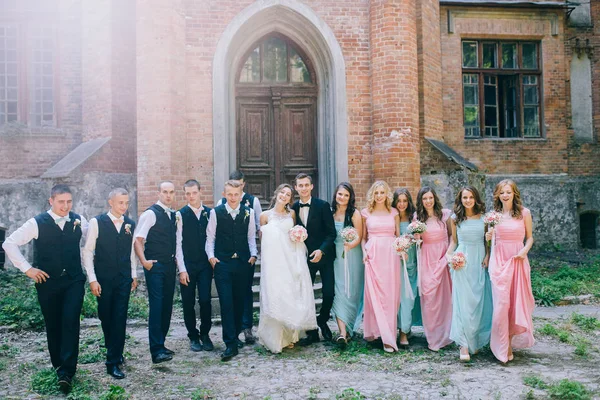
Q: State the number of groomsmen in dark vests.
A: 6